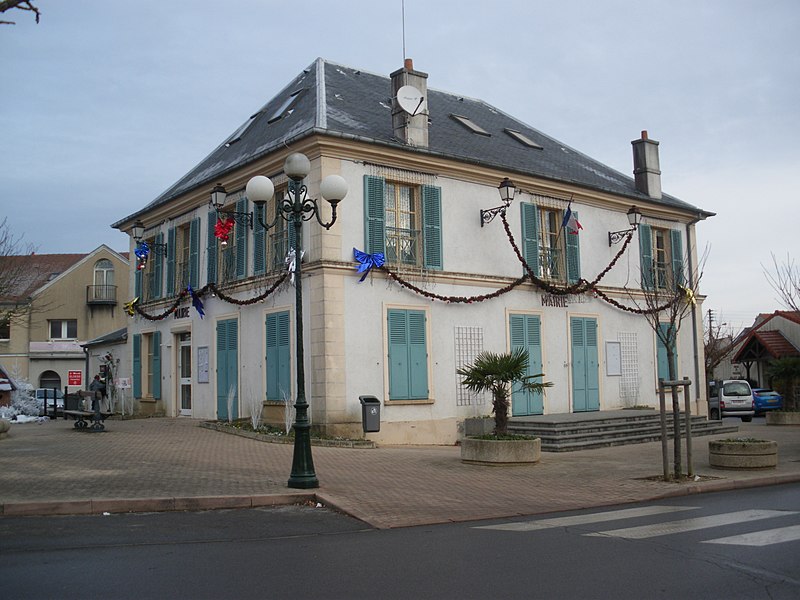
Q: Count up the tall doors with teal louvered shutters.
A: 3